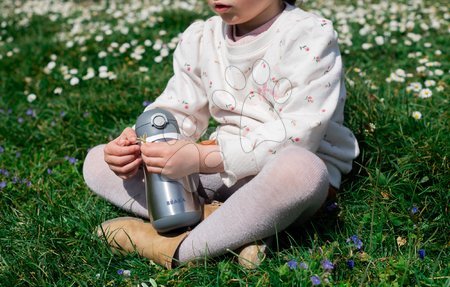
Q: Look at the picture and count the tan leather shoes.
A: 2